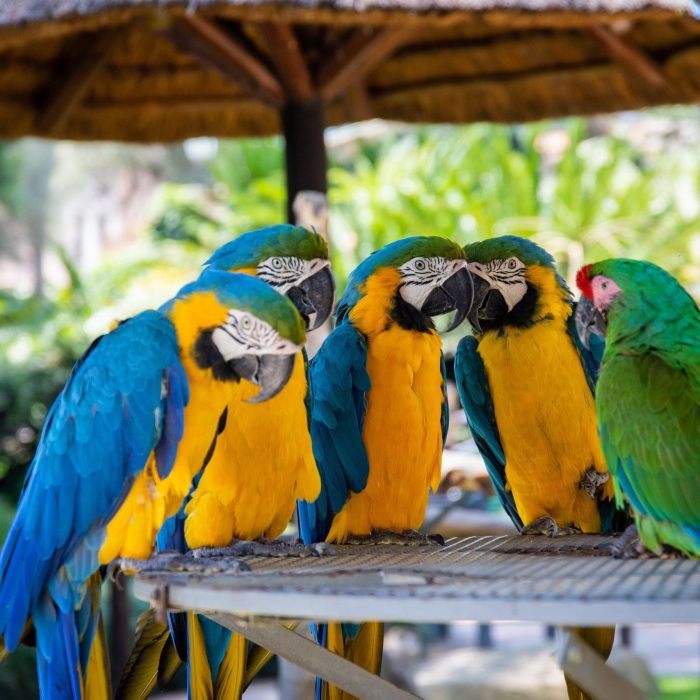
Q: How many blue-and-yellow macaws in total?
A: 4